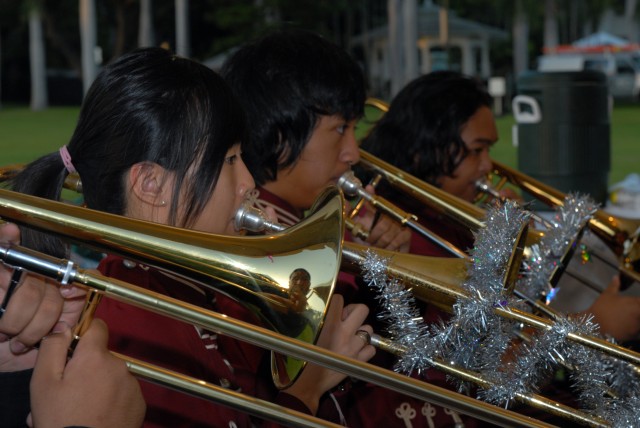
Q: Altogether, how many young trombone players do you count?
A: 3